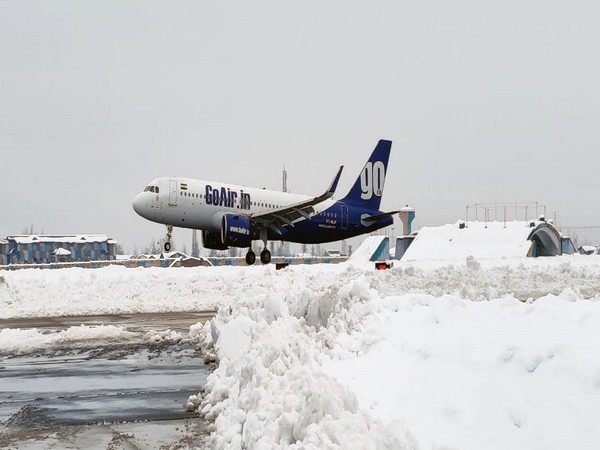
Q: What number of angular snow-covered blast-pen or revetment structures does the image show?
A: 2